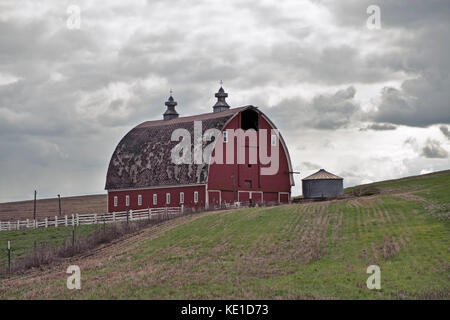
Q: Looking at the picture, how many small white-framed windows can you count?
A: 9